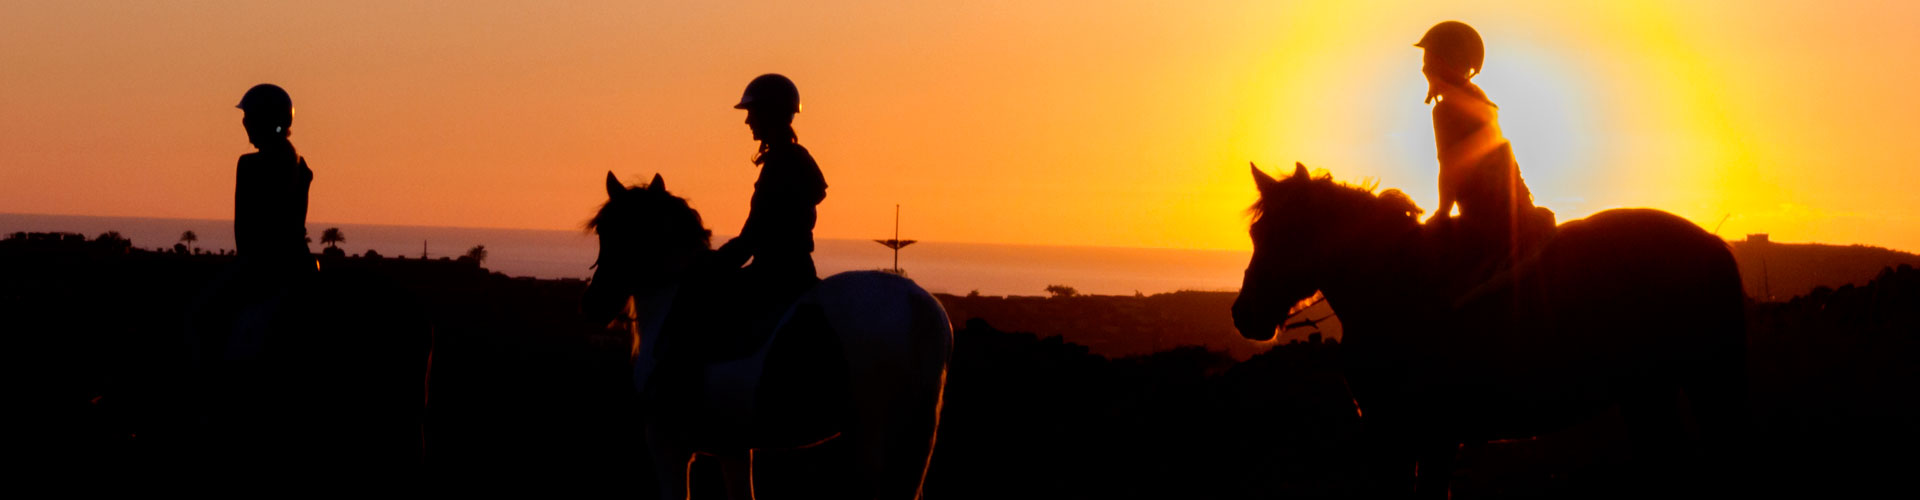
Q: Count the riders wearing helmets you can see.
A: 3